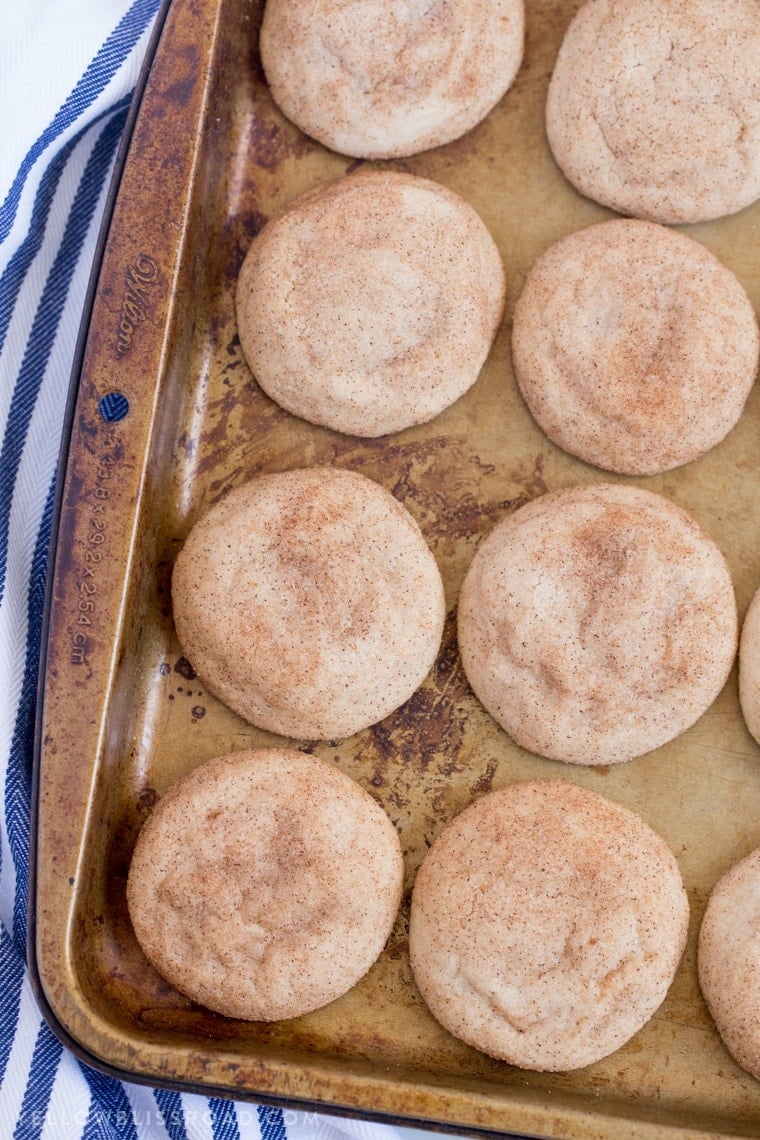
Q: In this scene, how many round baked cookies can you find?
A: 10